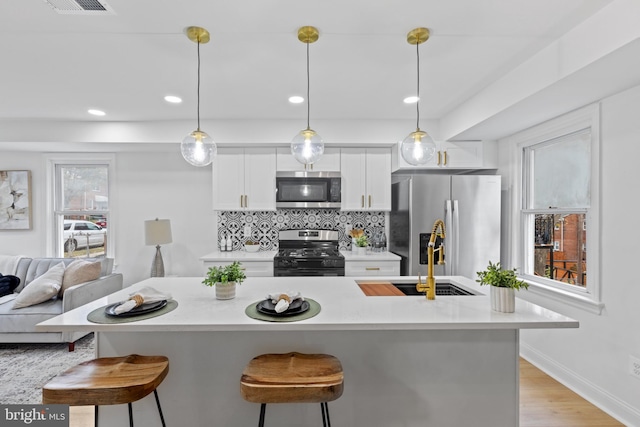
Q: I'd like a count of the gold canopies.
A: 3